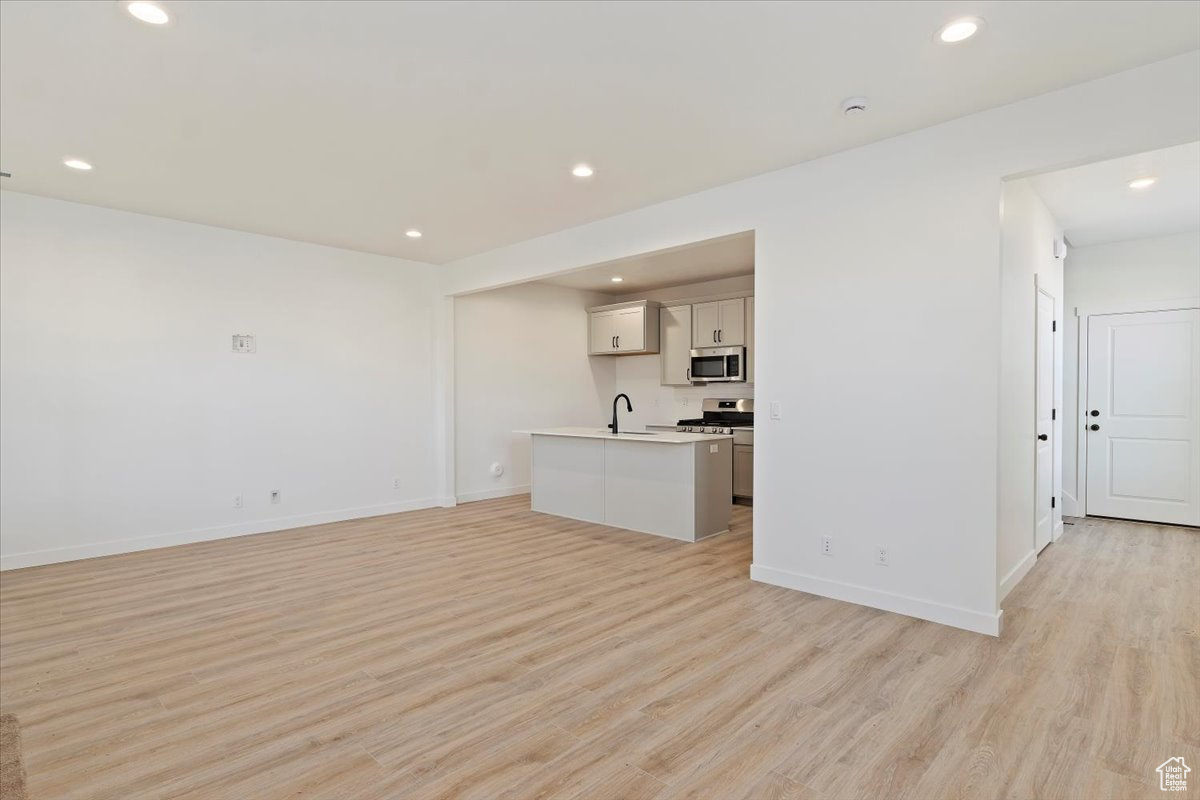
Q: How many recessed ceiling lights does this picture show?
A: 7